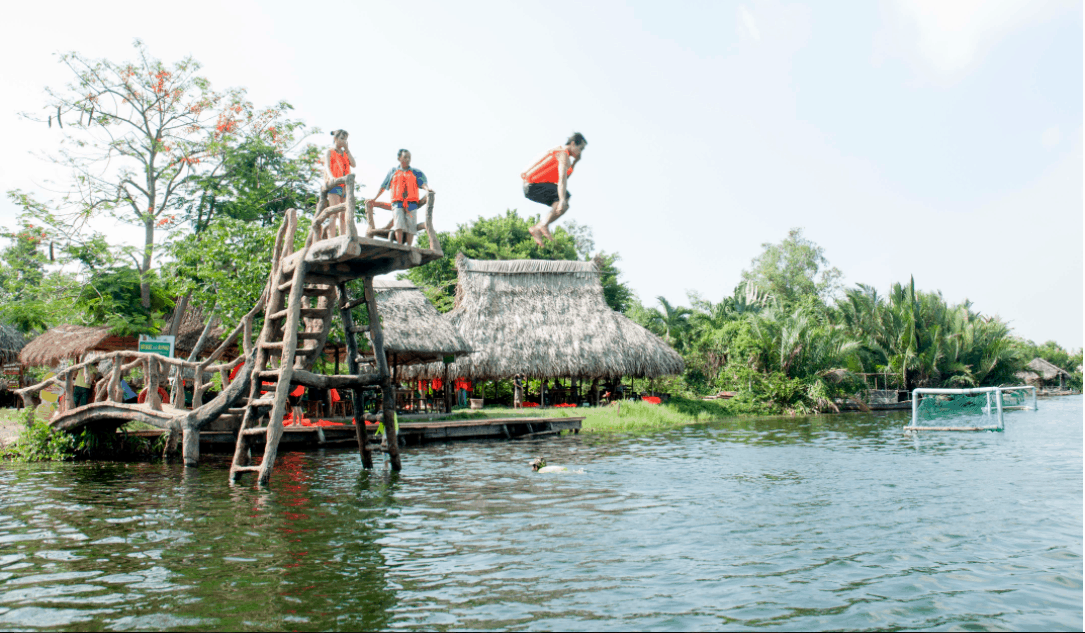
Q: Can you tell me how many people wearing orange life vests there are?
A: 3